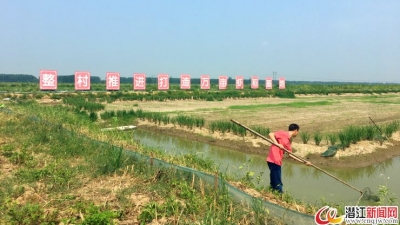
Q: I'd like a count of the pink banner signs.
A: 12